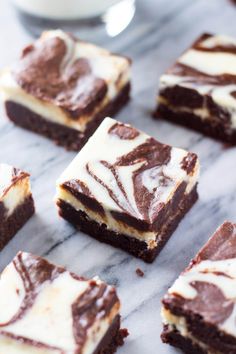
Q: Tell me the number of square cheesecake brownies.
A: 6